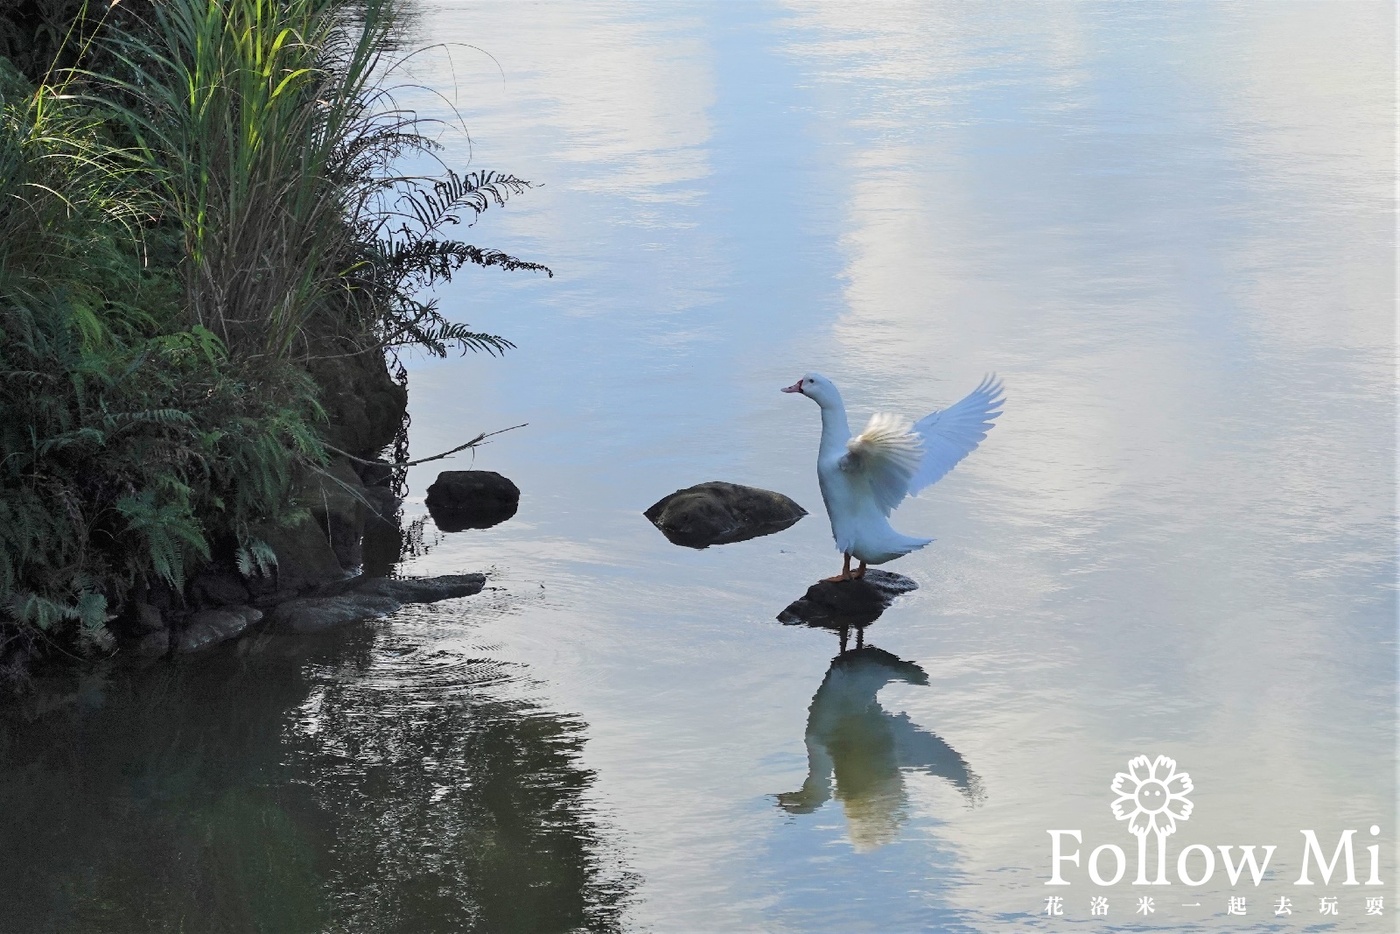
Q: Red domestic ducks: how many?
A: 0